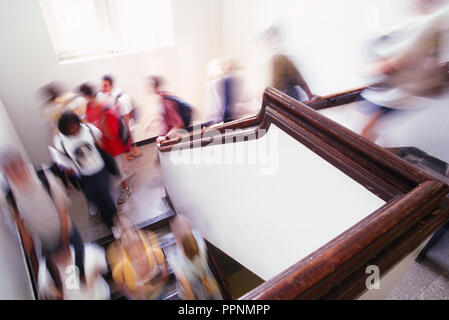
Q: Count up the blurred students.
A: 12